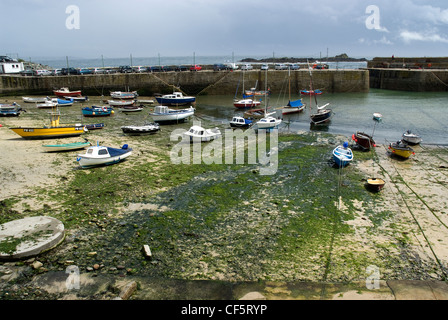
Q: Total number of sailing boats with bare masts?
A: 4